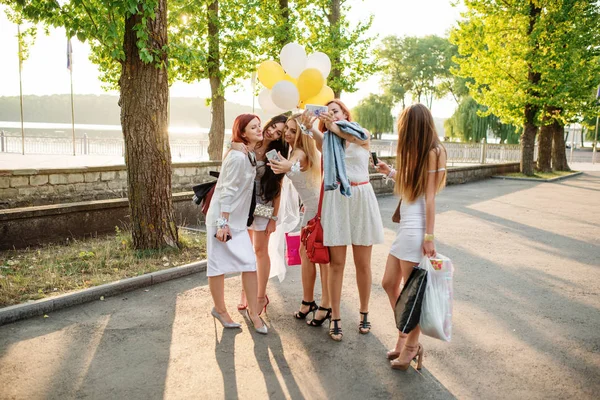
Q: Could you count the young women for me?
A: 5